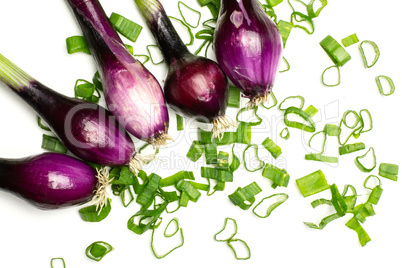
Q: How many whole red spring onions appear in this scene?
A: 5